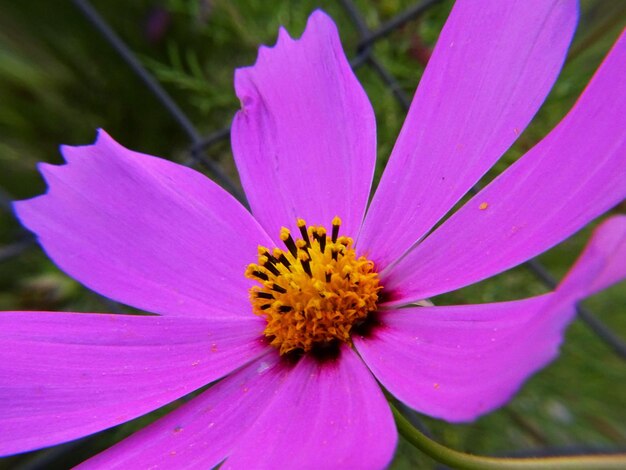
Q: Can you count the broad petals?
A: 8